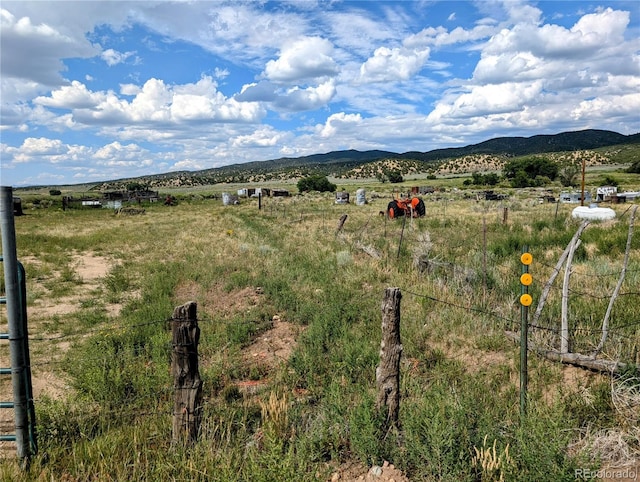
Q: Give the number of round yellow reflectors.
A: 3